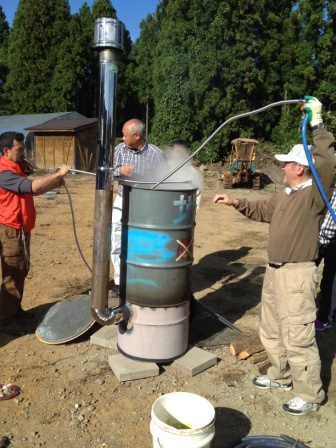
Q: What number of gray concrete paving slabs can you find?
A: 3